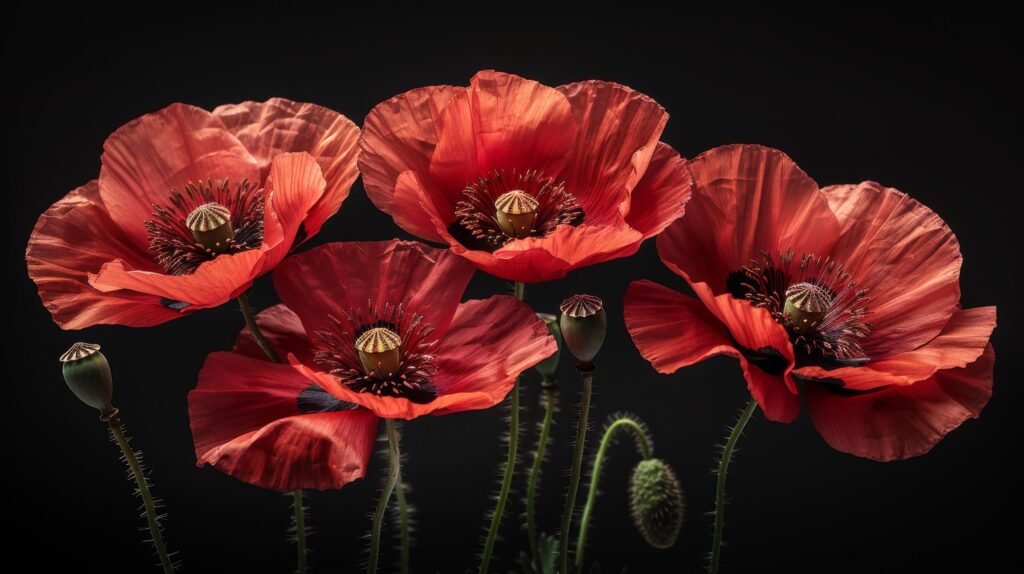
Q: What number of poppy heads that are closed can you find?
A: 4